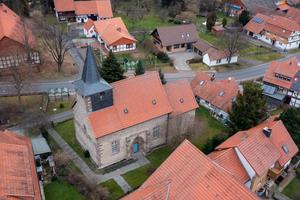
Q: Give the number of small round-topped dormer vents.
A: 3